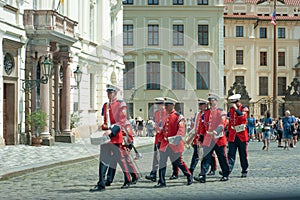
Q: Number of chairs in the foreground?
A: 0